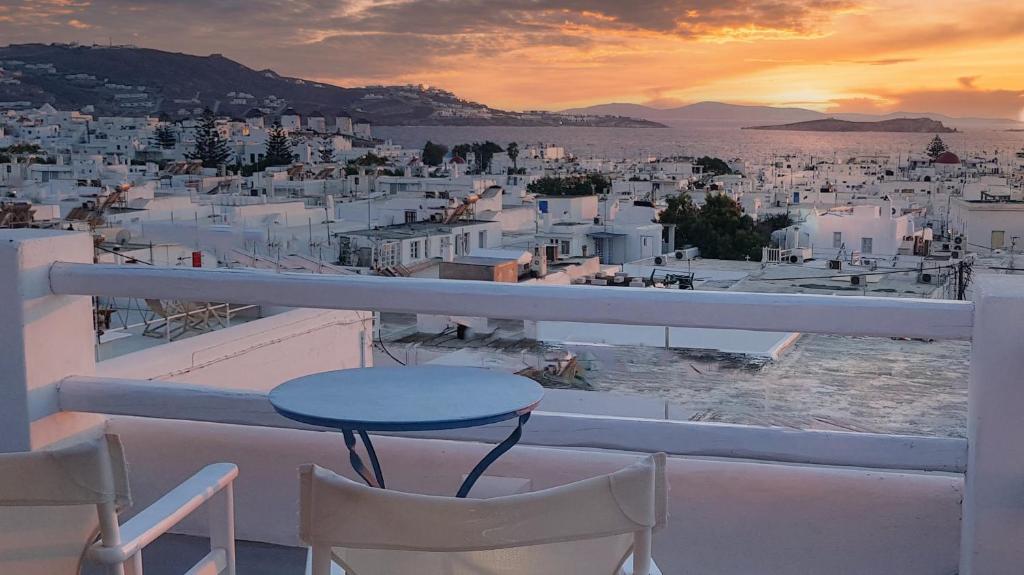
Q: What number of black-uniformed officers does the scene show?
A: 0